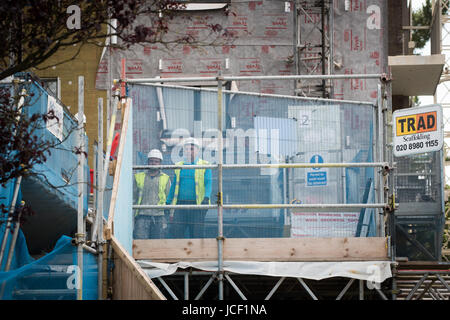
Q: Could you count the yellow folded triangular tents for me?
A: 0